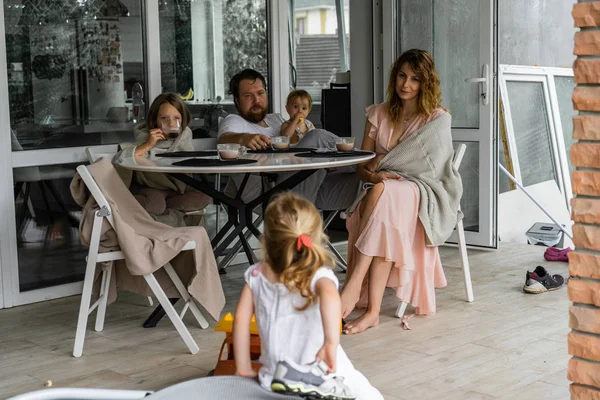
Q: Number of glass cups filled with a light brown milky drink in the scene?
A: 3